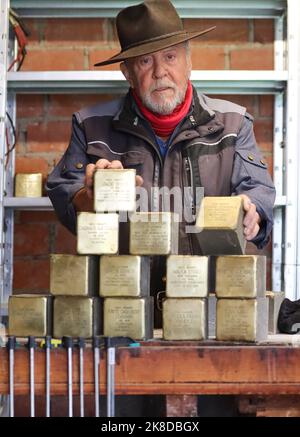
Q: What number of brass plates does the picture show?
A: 14